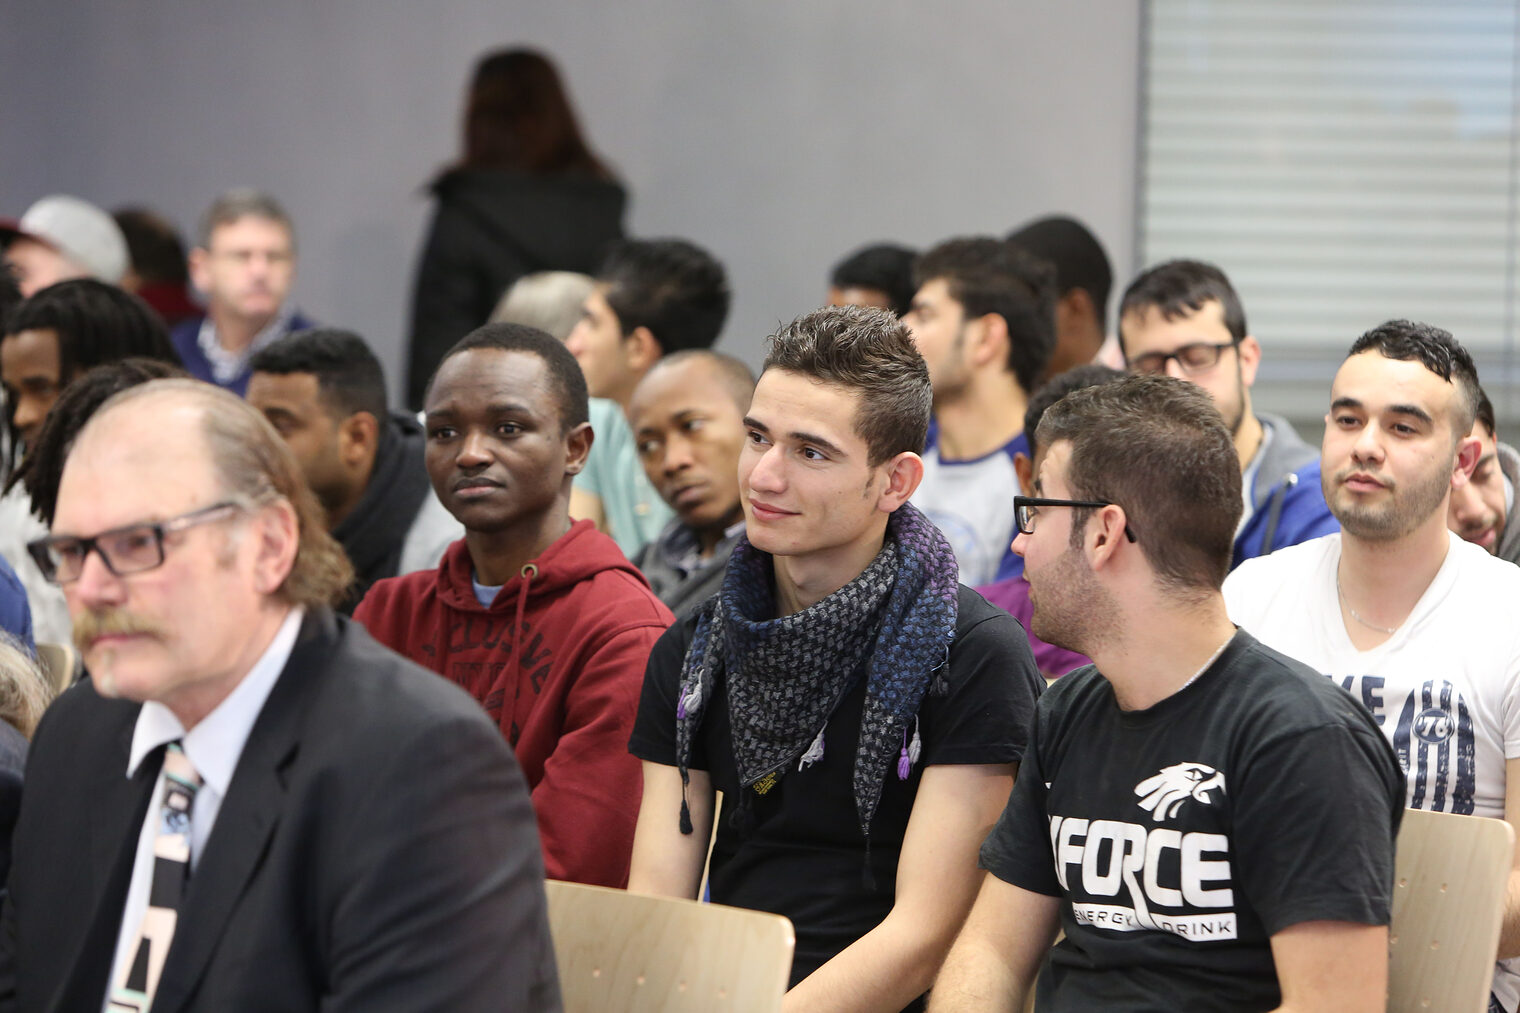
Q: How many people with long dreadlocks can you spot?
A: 2